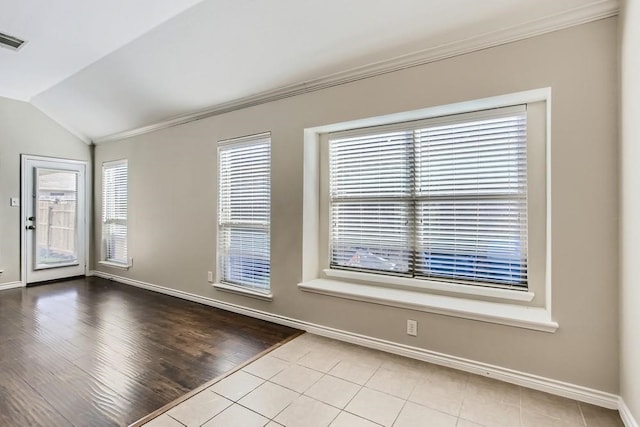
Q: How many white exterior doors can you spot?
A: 1